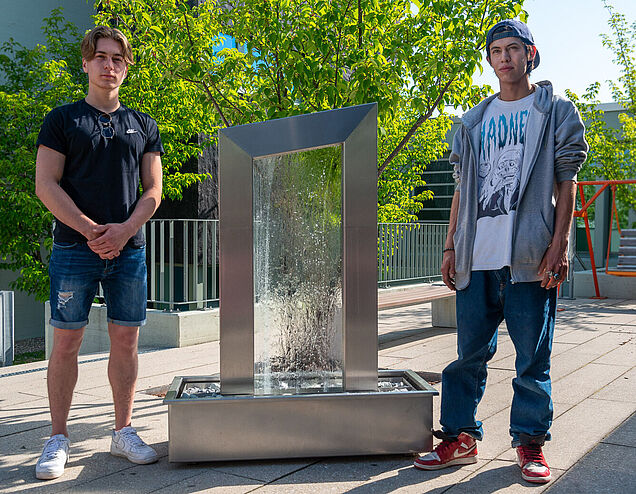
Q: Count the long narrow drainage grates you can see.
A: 1